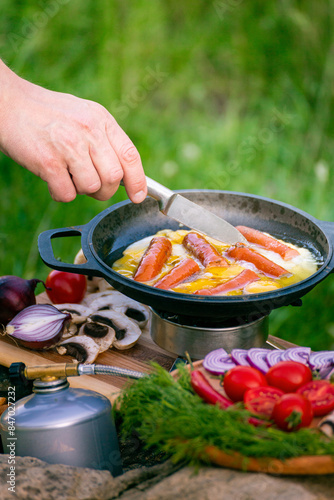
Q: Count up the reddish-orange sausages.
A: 6